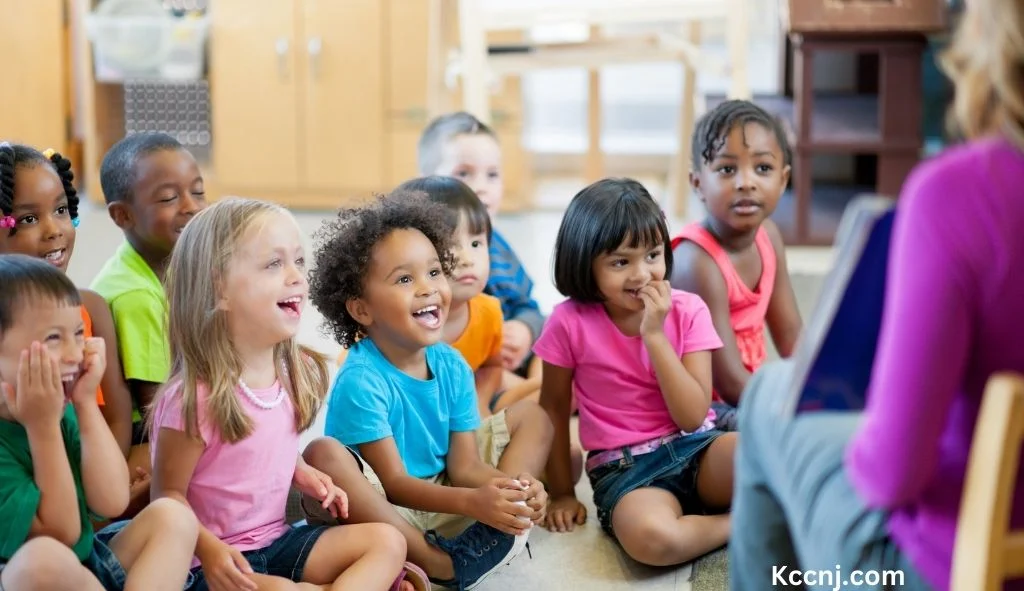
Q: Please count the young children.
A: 9